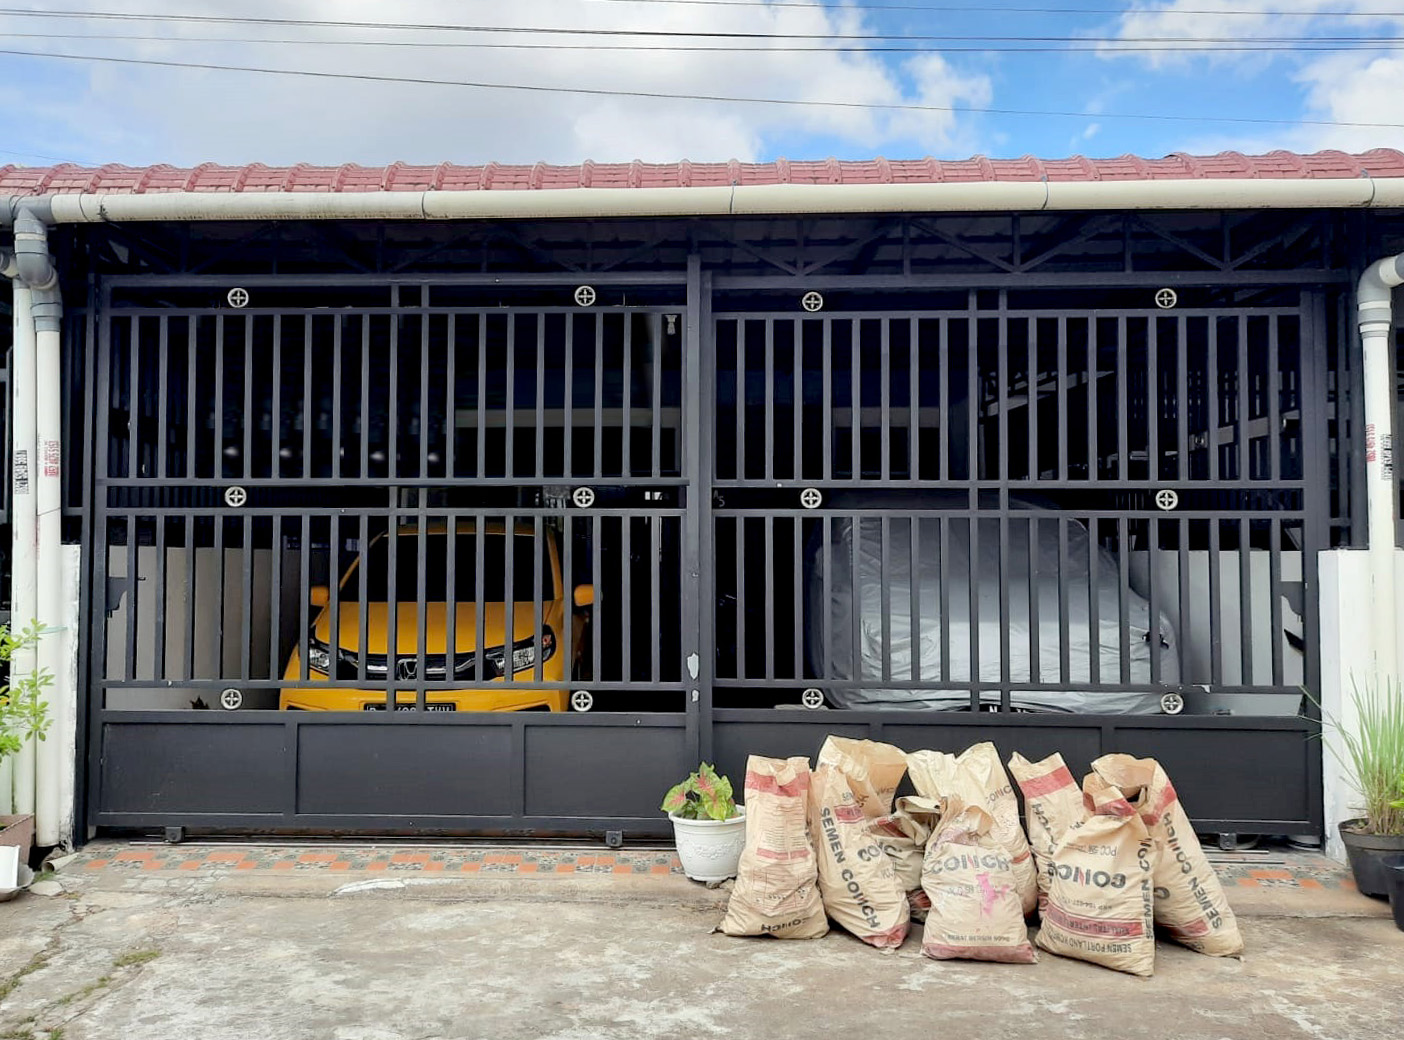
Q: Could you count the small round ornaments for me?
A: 12